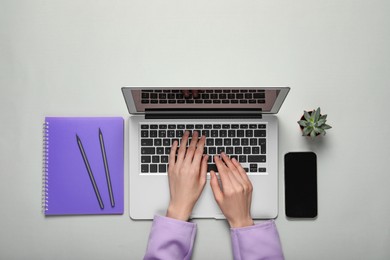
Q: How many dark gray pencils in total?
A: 2